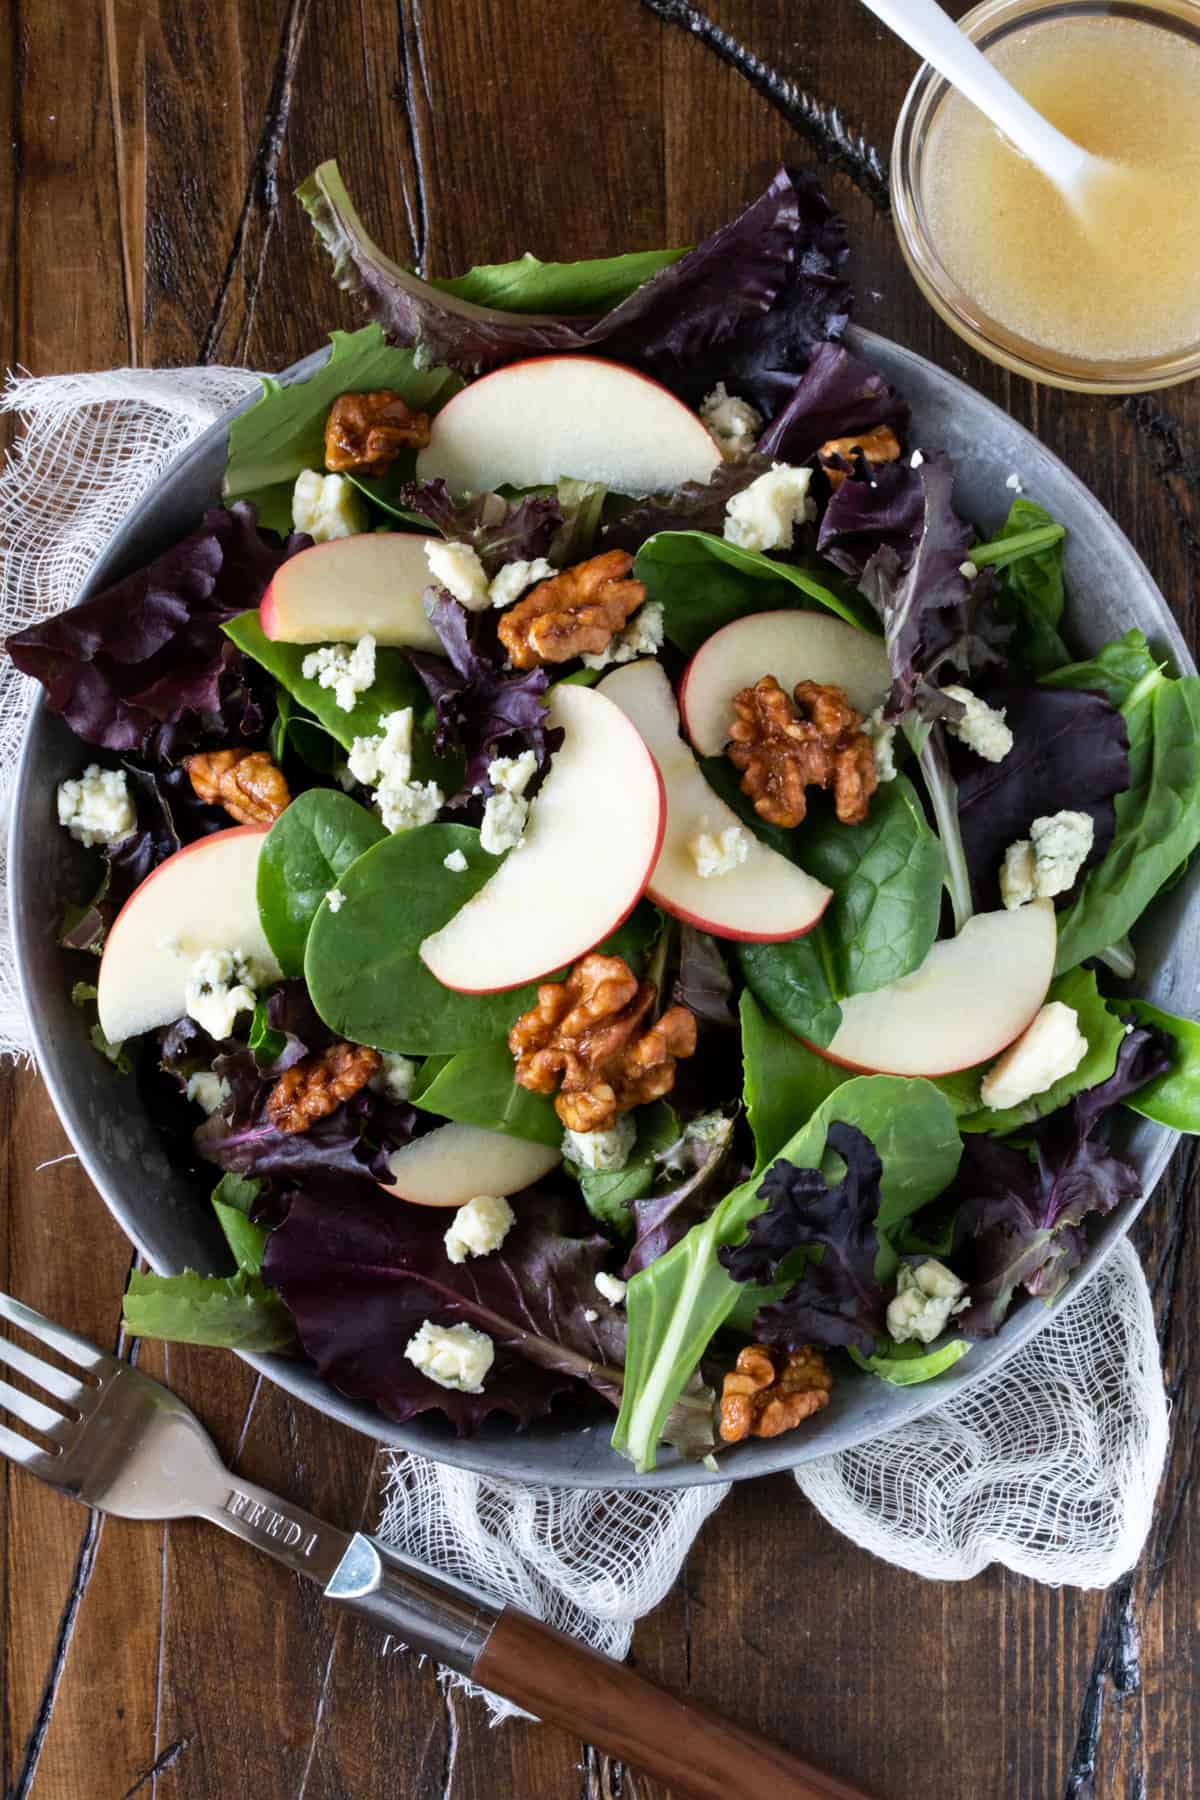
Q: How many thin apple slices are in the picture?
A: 8